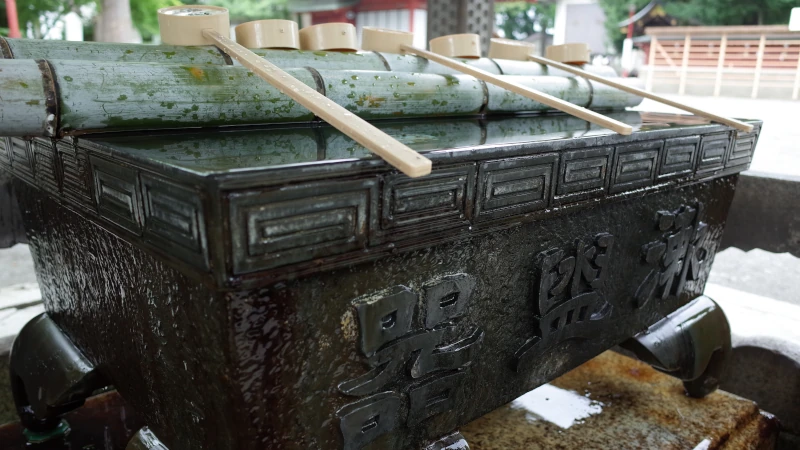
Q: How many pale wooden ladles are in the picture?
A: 7